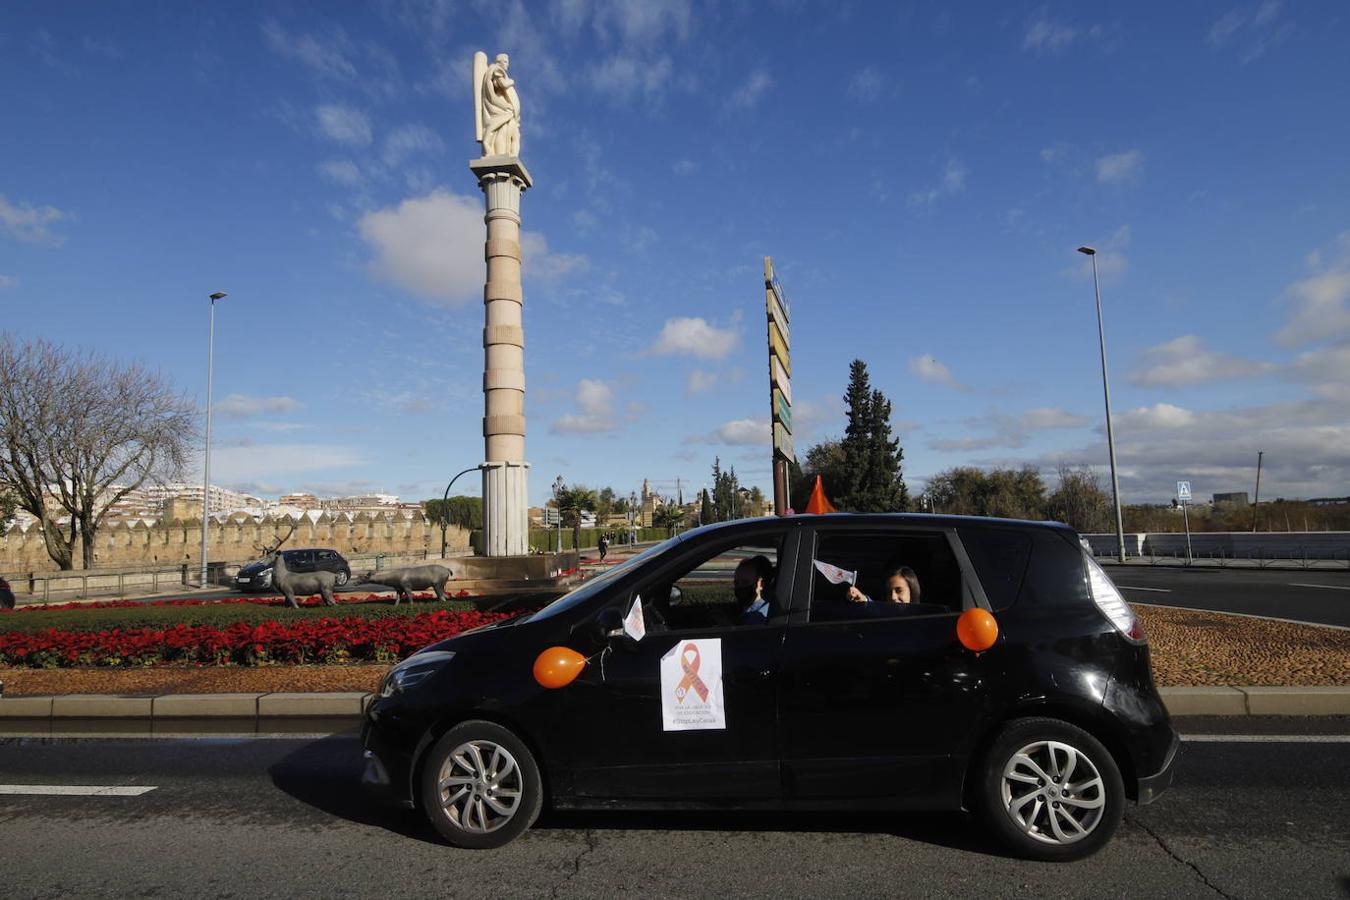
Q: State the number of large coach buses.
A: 0